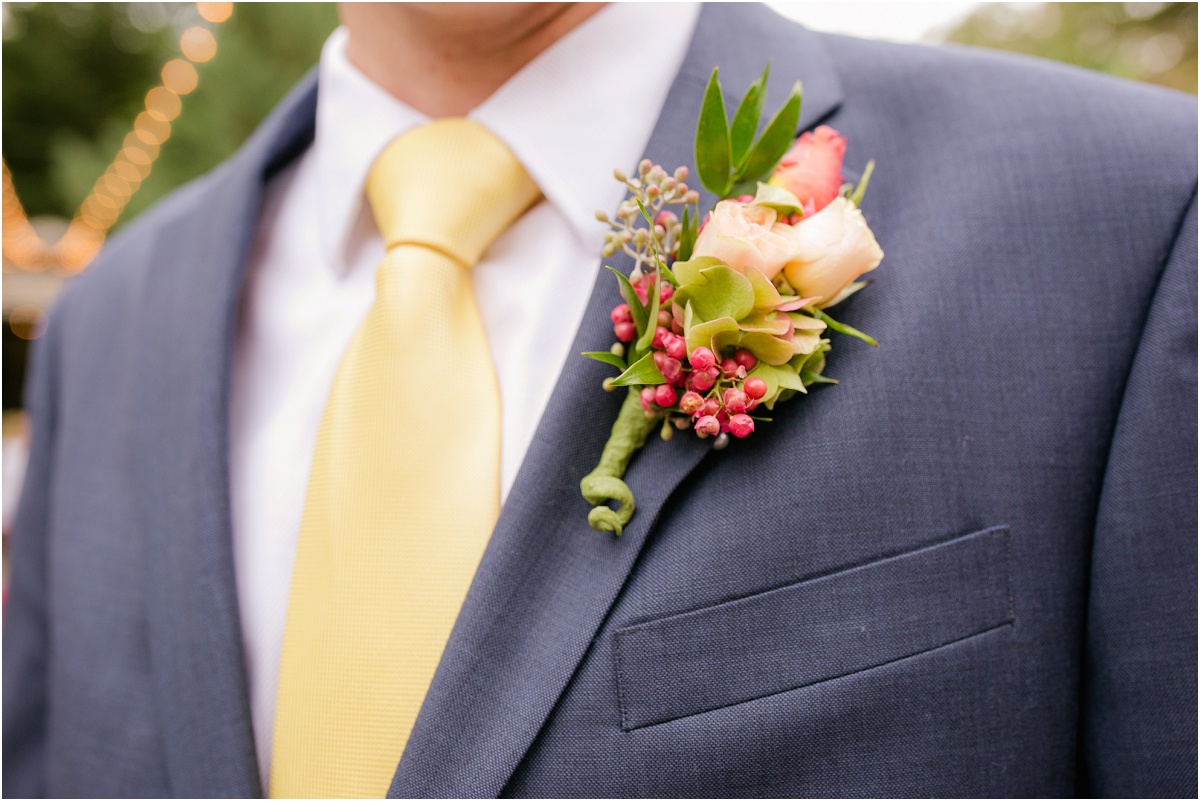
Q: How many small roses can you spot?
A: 3